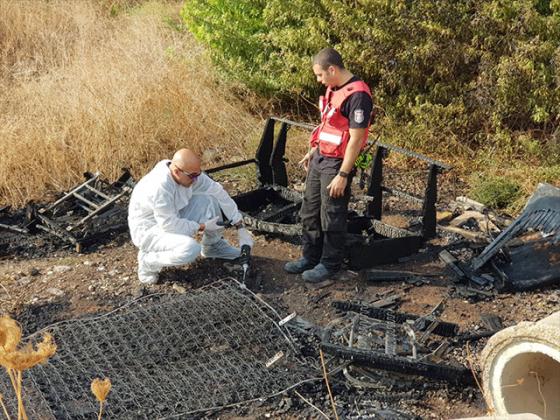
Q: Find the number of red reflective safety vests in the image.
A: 1